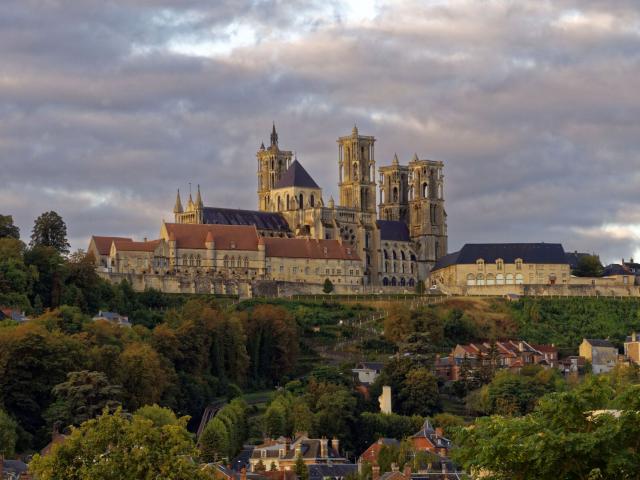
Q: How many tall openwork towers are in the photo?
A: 4